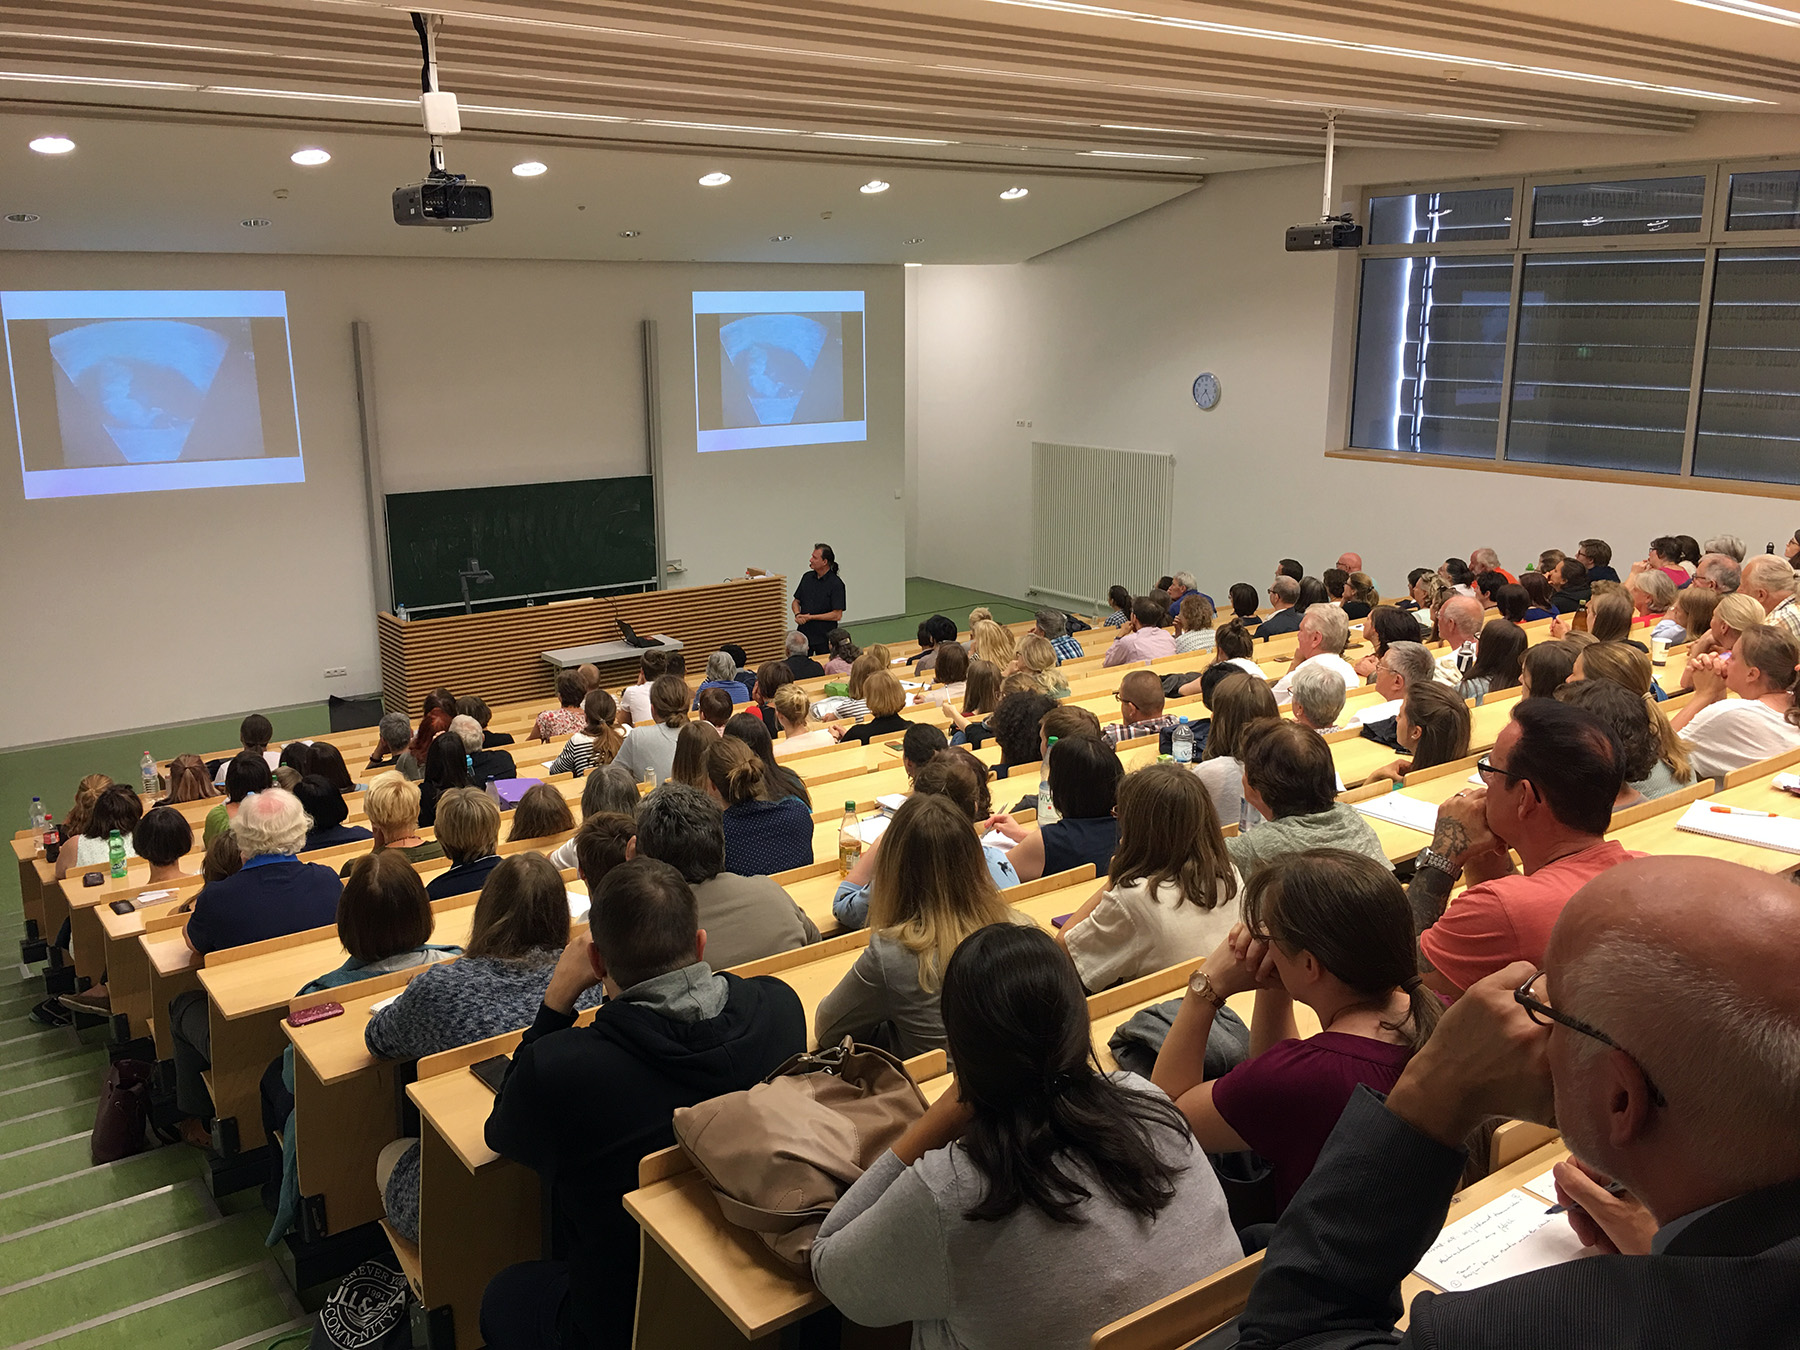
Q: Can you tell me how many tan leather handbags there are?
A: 1